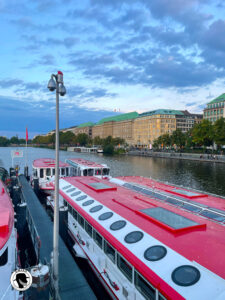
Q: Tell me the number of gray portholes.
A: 11